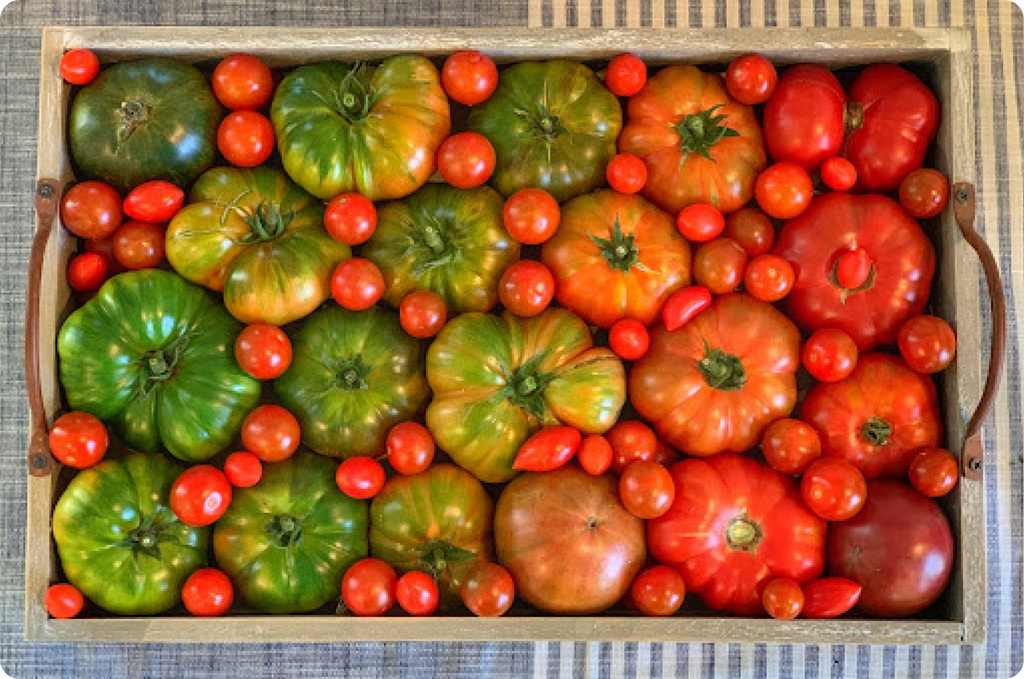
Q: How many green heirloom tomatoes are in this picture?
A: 11